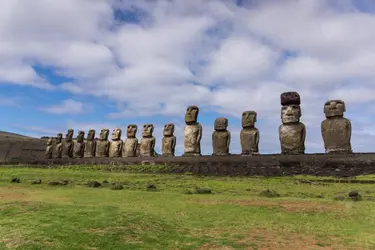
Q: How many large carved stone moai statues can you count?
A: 15